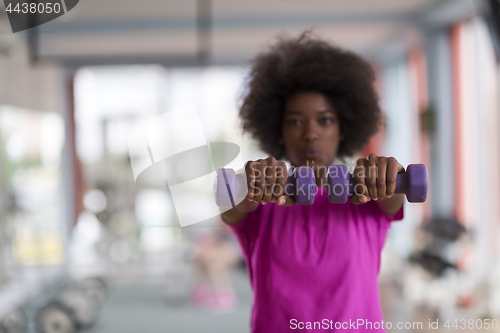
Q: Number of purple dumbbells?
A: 2